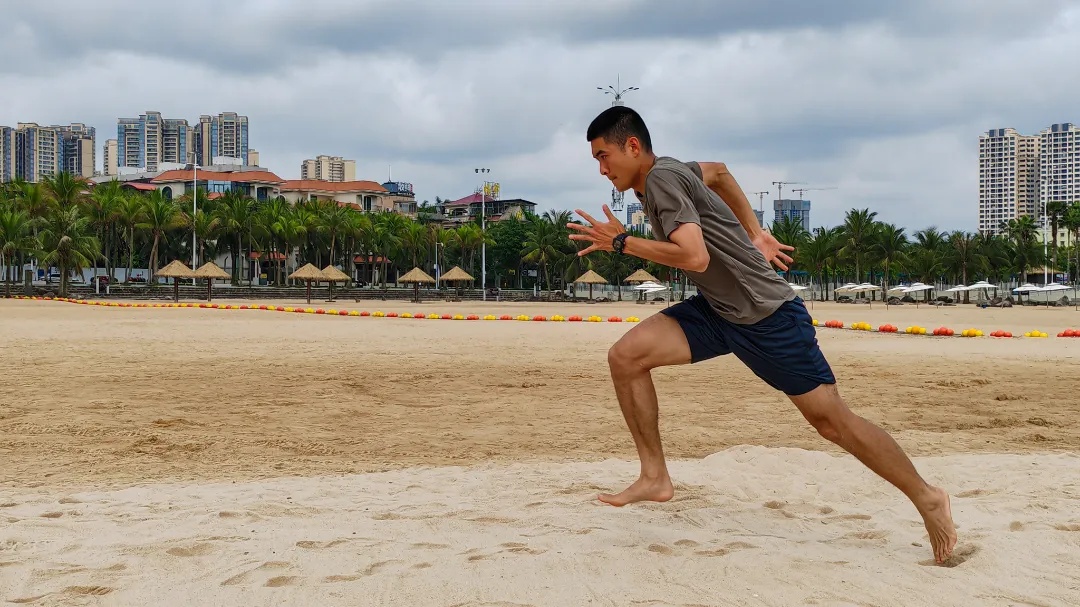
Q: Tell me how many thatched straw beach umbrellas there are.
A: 8